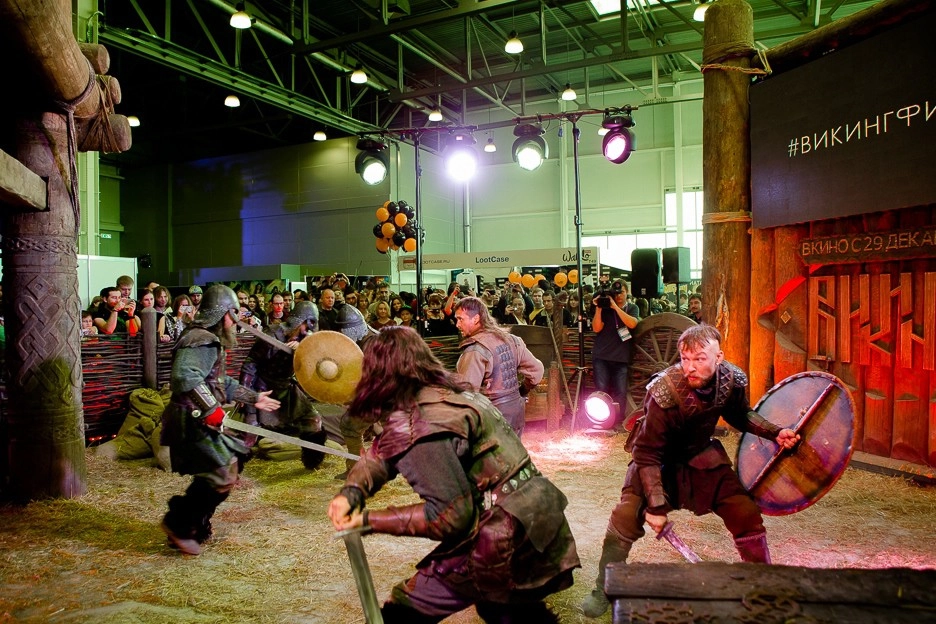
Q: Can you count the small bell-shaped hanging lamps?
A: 11